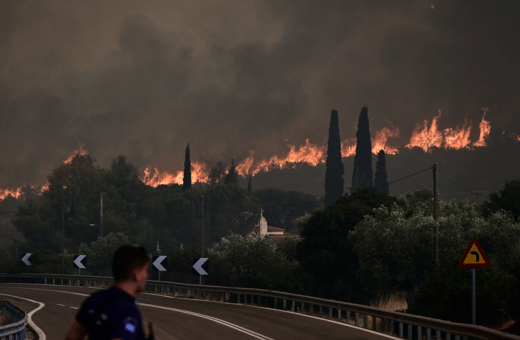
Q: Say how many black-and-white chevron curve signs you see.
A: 4